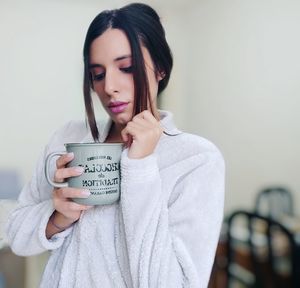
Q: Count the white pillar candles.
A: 0